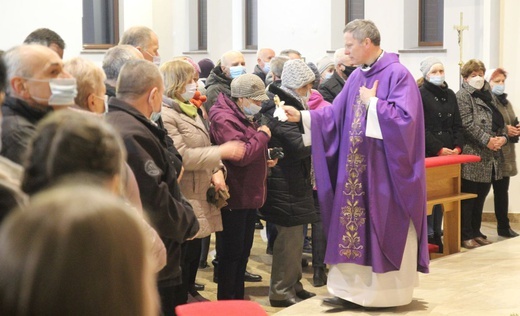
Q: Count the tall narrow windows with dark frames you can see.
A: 5